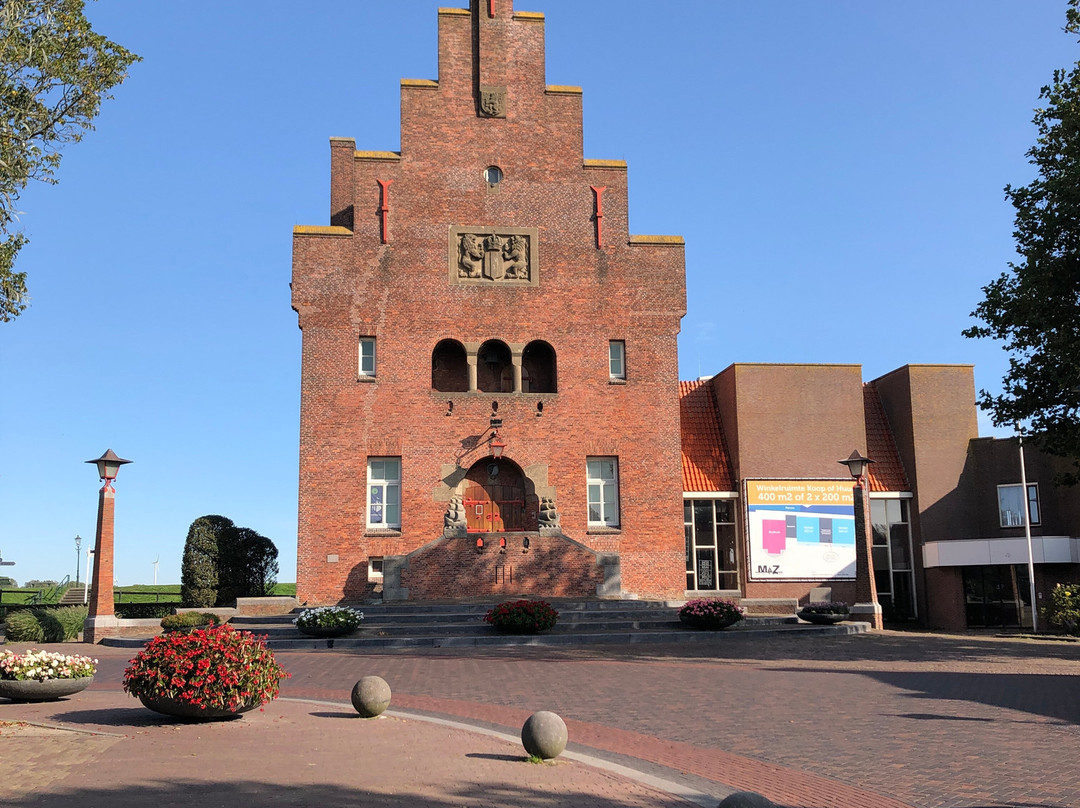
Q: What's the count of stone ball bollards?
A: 3